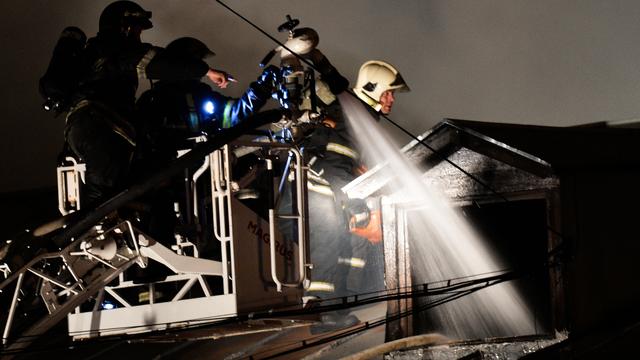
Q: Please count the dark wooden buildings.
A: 1